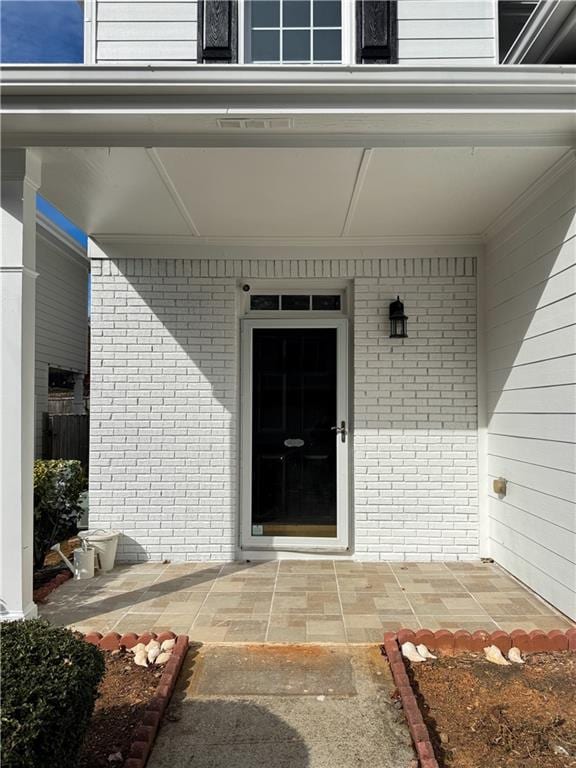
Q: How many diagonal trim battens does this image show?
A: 2